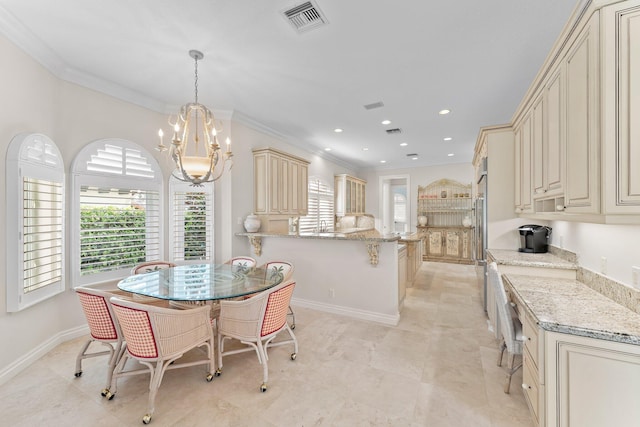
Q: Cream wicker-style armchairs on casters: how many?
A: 6